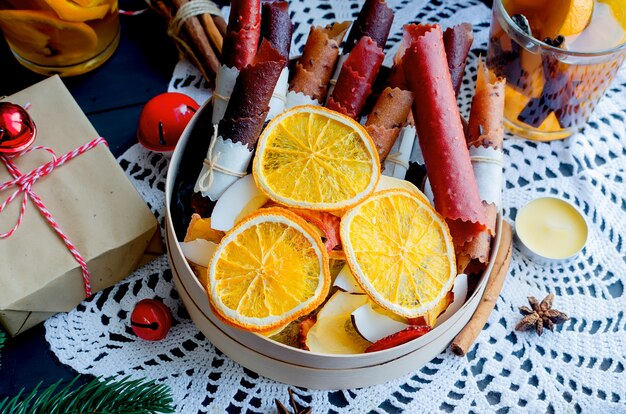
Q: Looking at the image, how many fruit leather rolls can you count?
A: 11